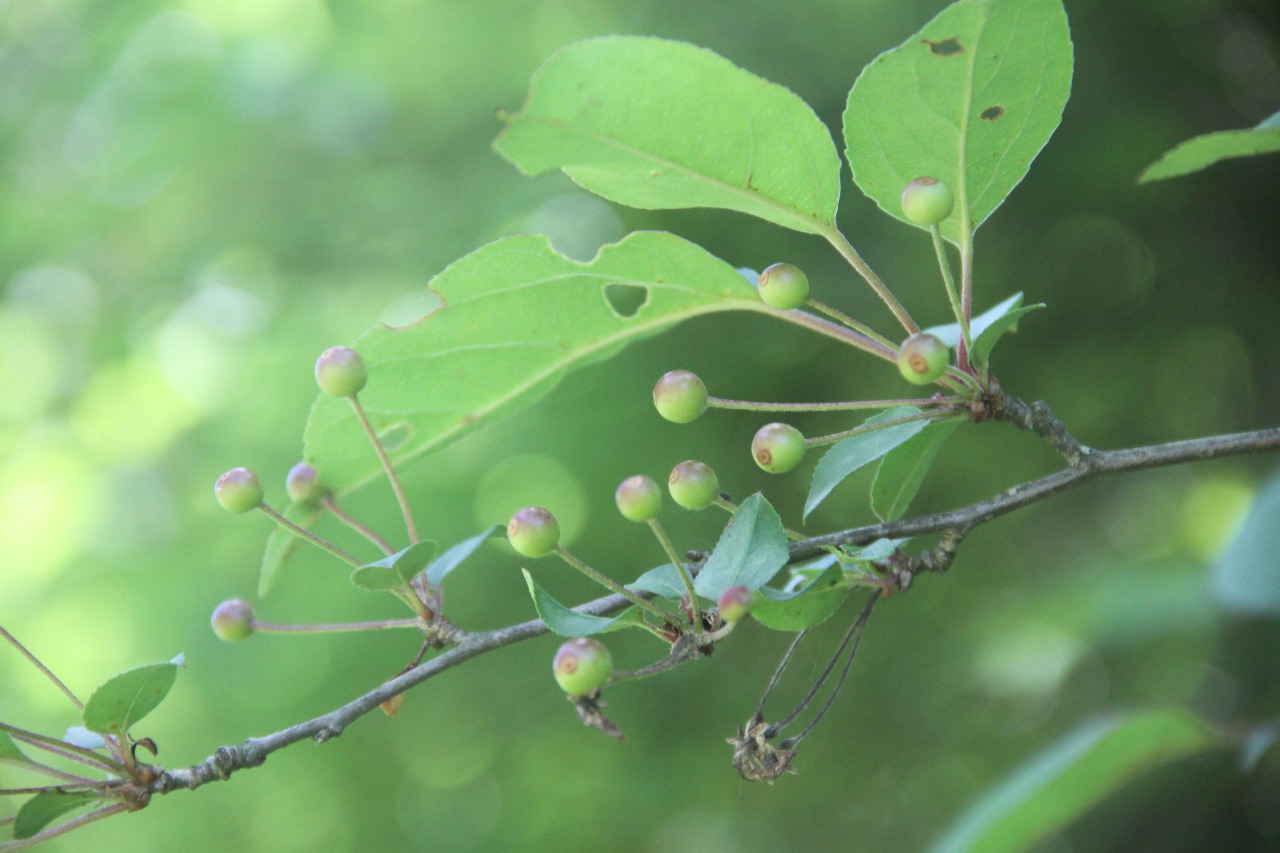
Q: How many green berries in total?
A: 14